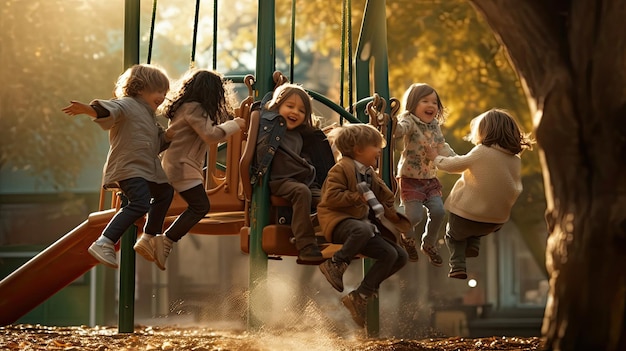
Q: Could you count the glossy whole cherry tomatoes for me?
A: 0